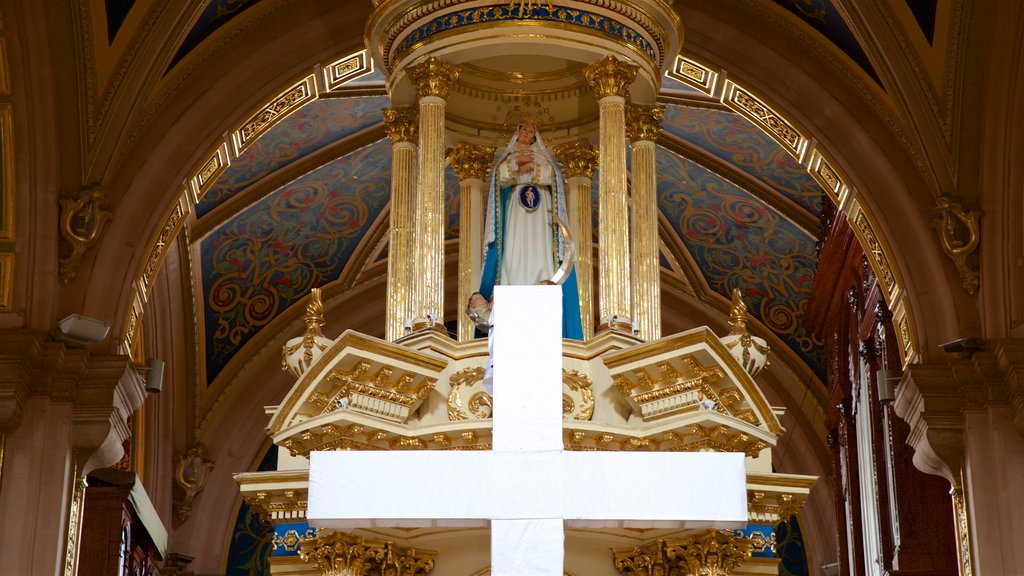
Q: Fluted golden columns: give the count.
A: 6